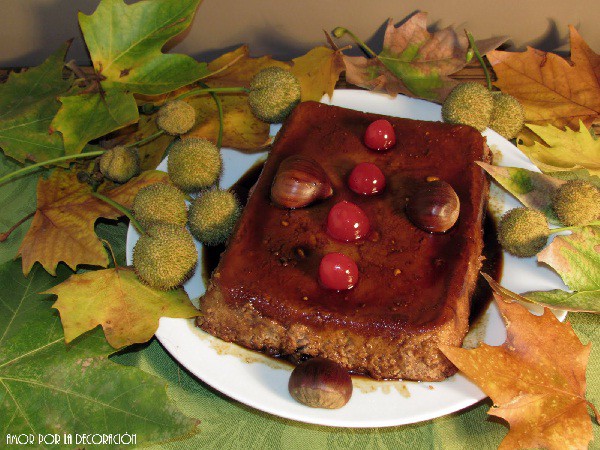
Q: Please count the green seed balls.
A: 11